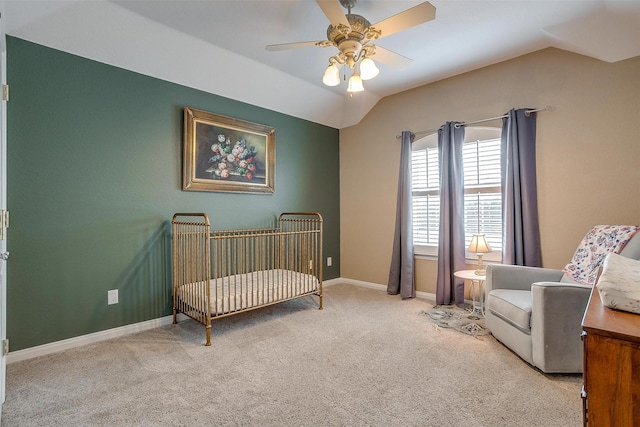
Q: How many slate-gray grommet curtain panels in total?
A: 3